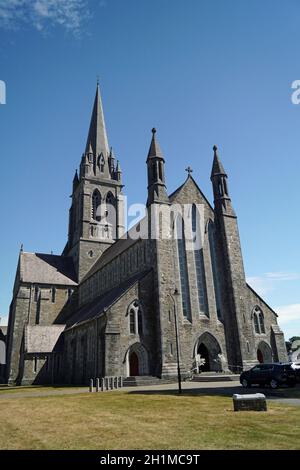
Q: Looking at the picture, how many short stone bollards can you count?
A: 7